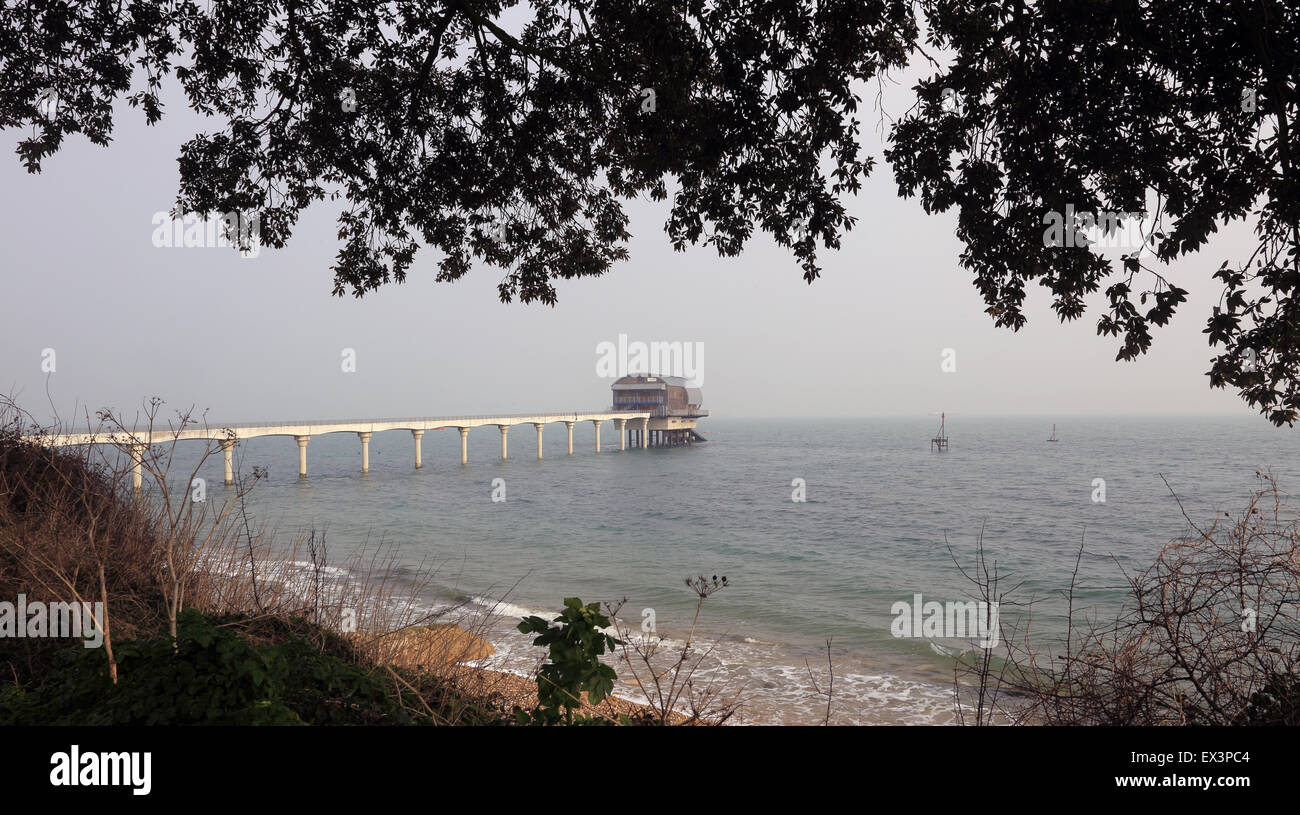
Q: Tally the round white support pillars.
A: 12